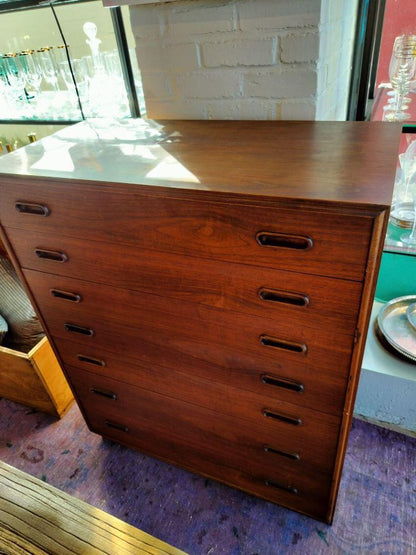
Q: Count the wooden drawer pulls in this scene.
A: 14